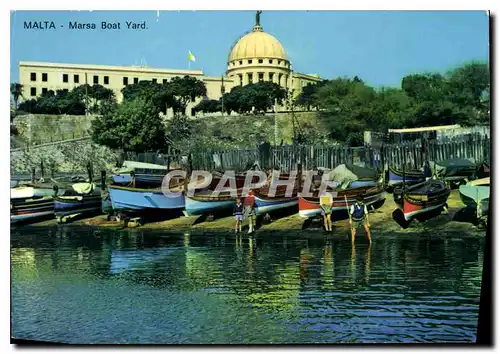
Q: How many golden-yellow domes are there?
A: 1